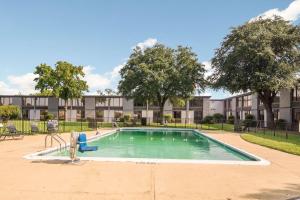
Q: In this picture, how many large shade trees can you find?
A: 3